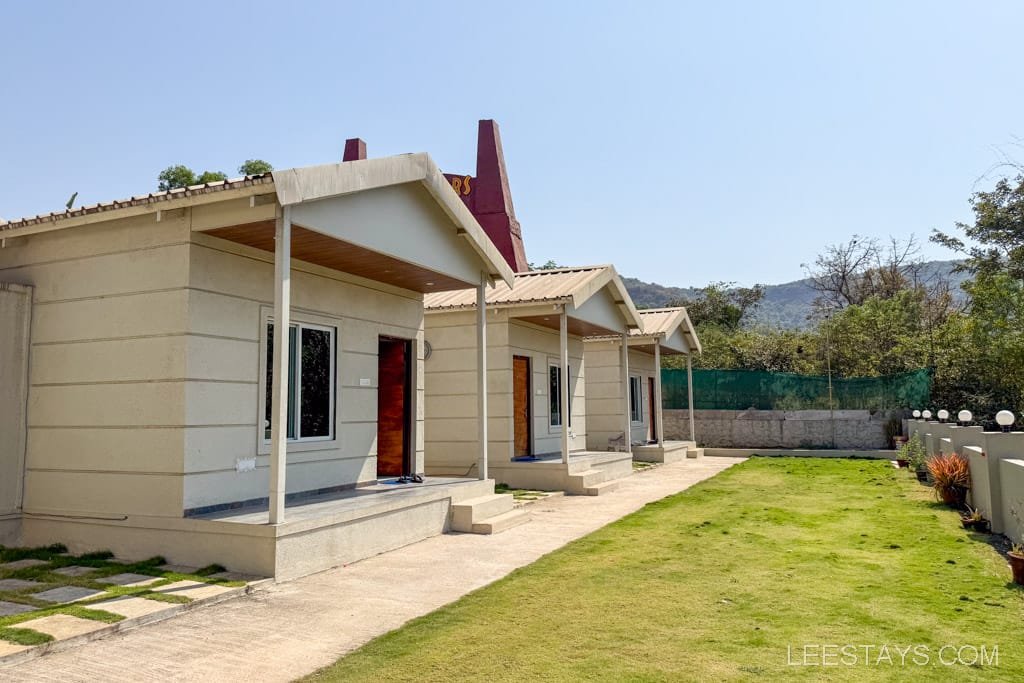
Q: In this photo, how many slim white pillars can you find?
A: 6